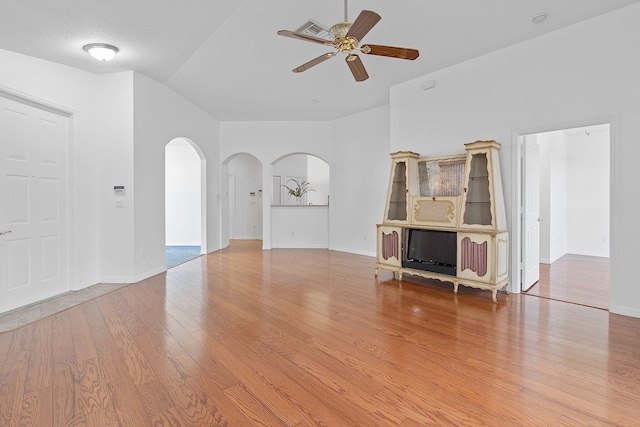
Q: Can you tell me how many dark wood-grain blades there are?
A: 5